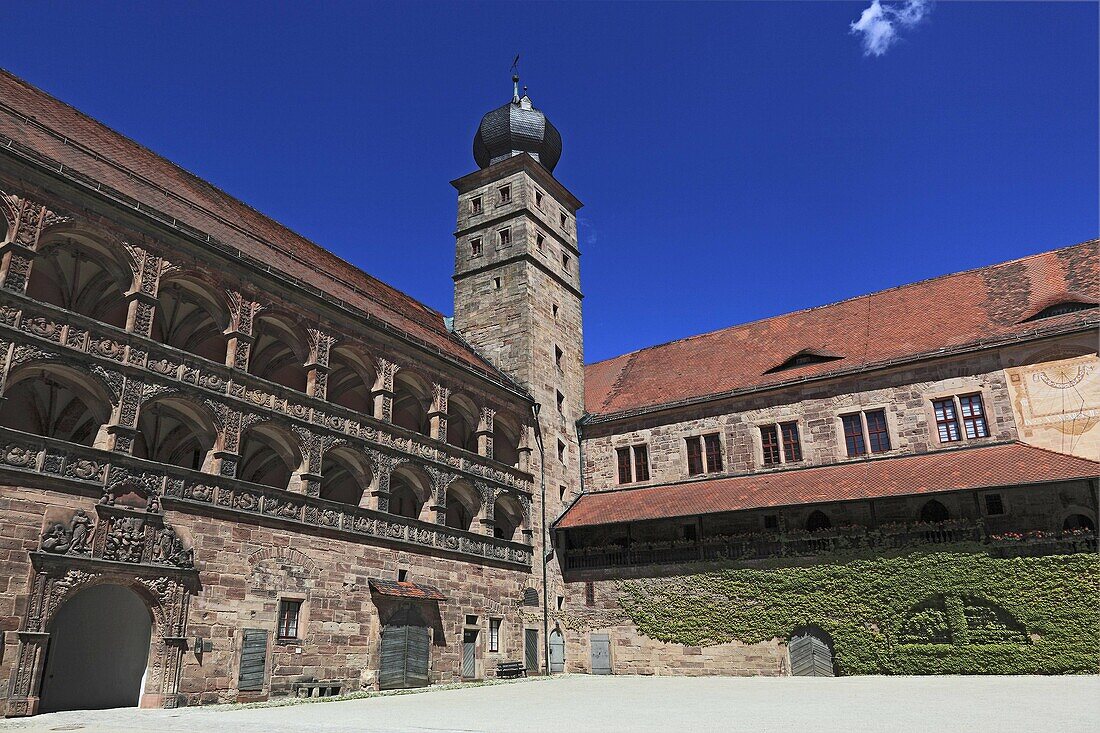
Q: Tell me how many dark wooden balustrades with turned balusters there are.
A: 1